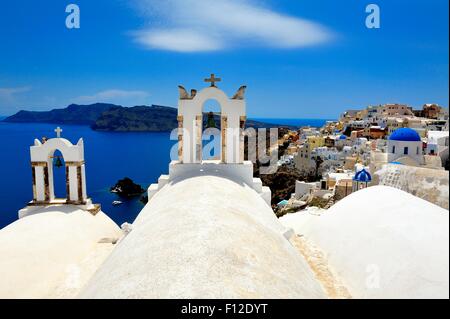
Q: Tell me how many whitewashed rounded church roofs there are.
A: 3